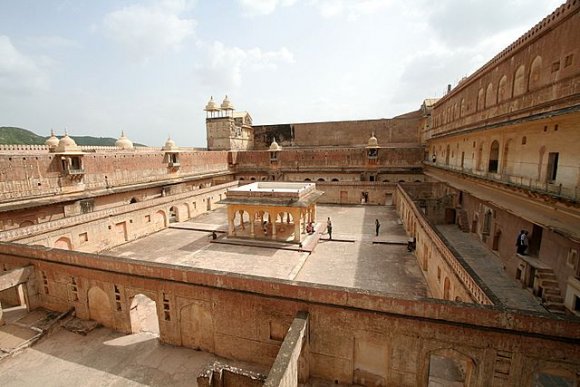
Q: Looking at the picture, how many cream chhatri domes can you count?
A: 8